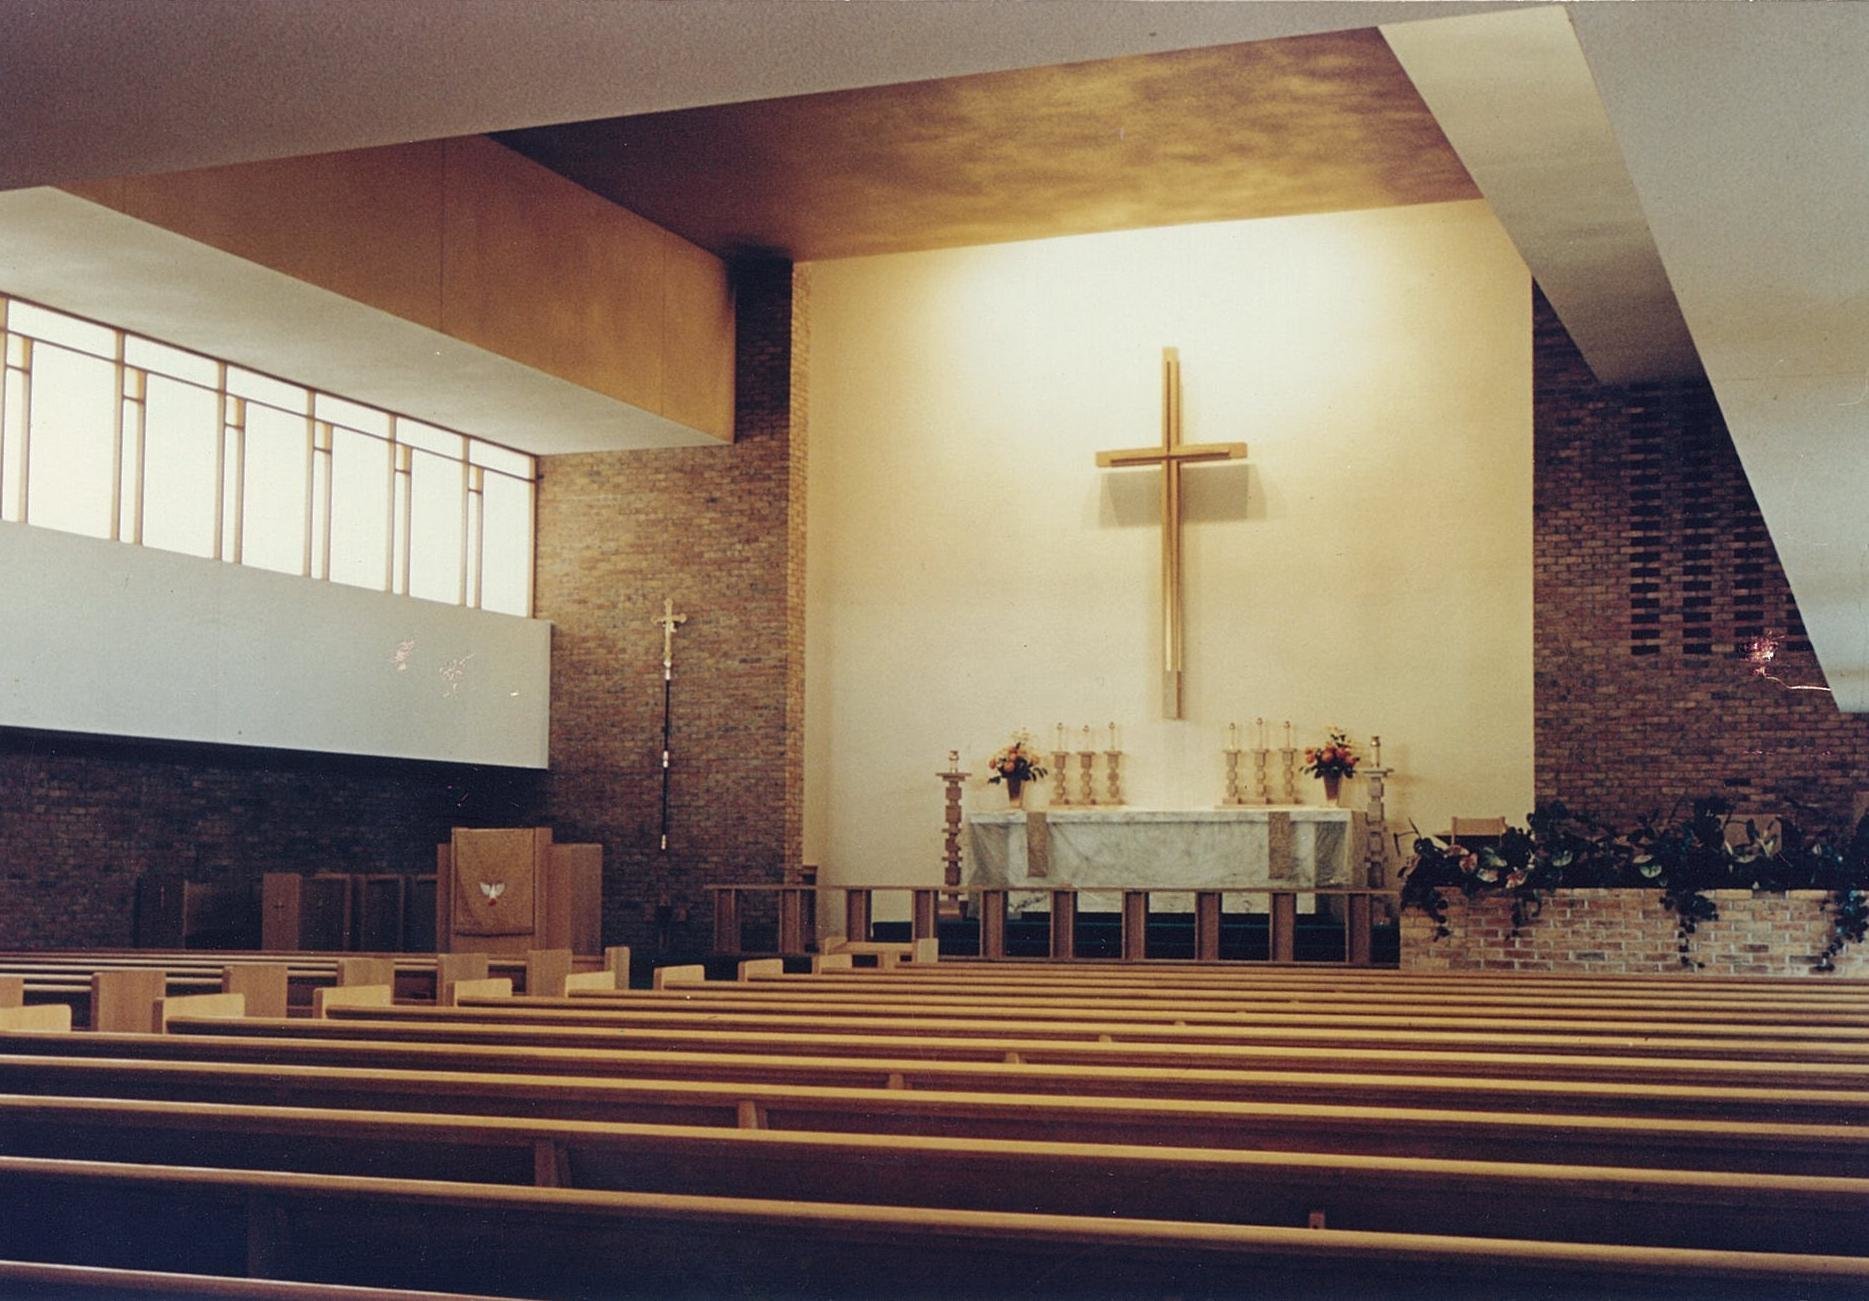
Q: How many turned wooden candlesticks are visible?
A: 8